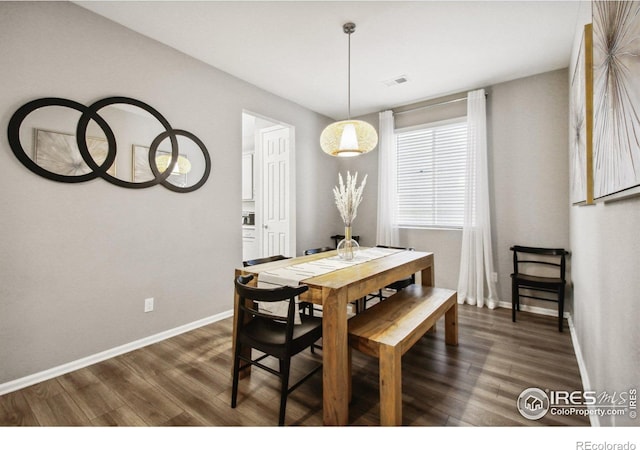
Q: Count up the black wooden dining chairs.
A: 6